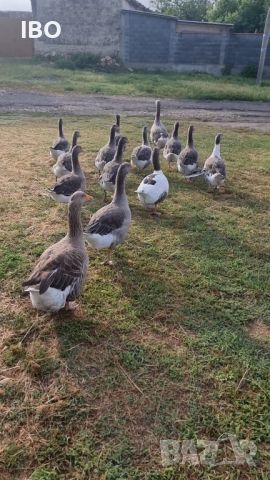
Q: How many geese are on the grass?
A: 14